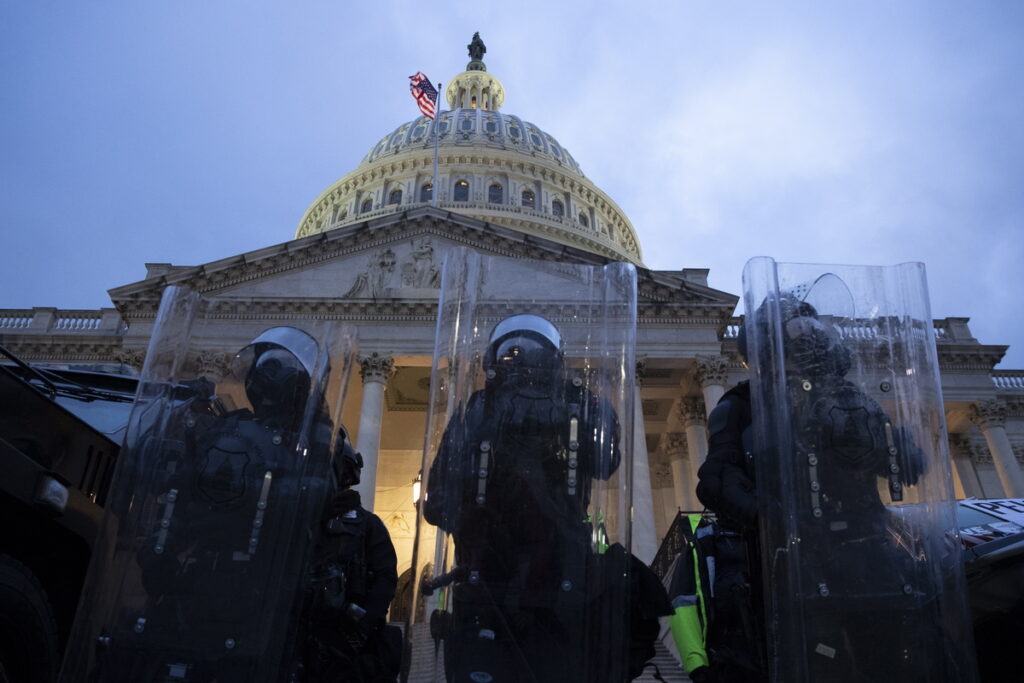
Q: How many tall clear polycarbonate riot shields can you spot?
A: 3